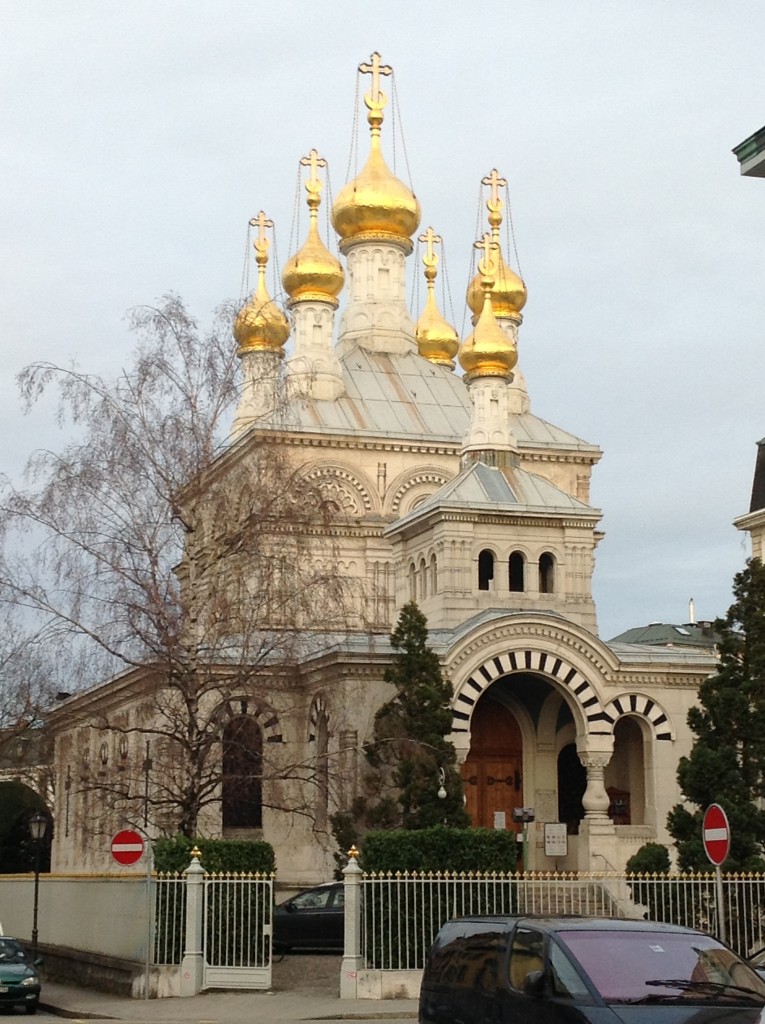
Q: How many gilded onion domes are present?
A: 6